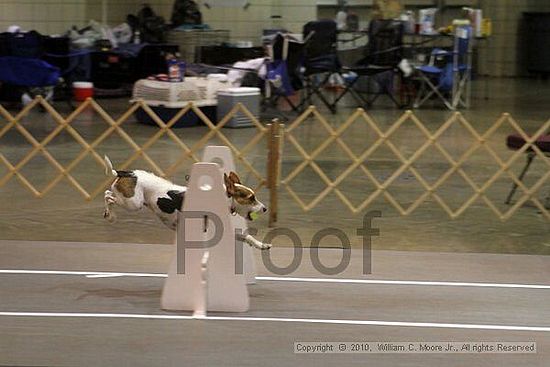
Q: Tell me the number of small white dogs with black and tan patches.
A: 1